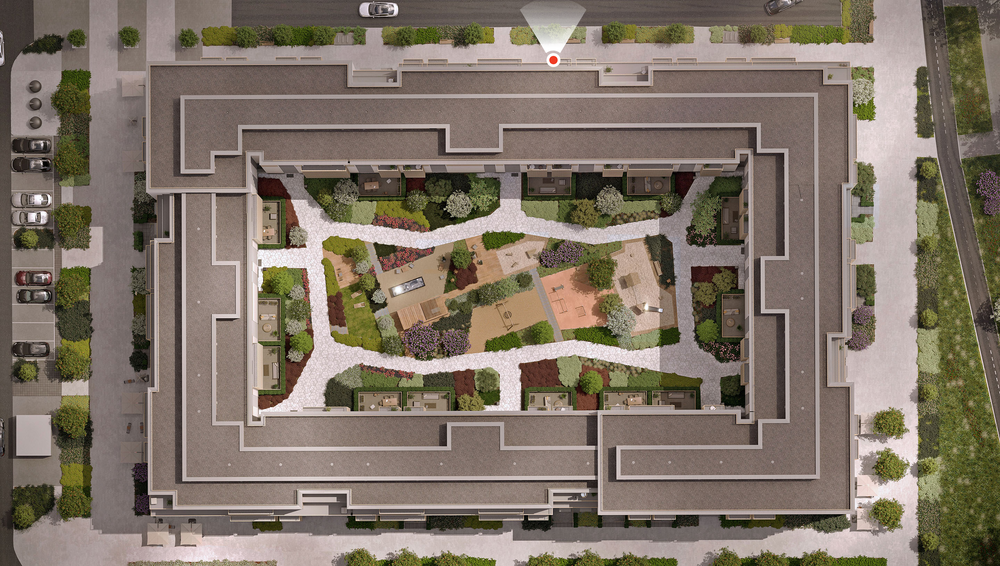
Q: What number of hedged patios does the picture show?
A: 13